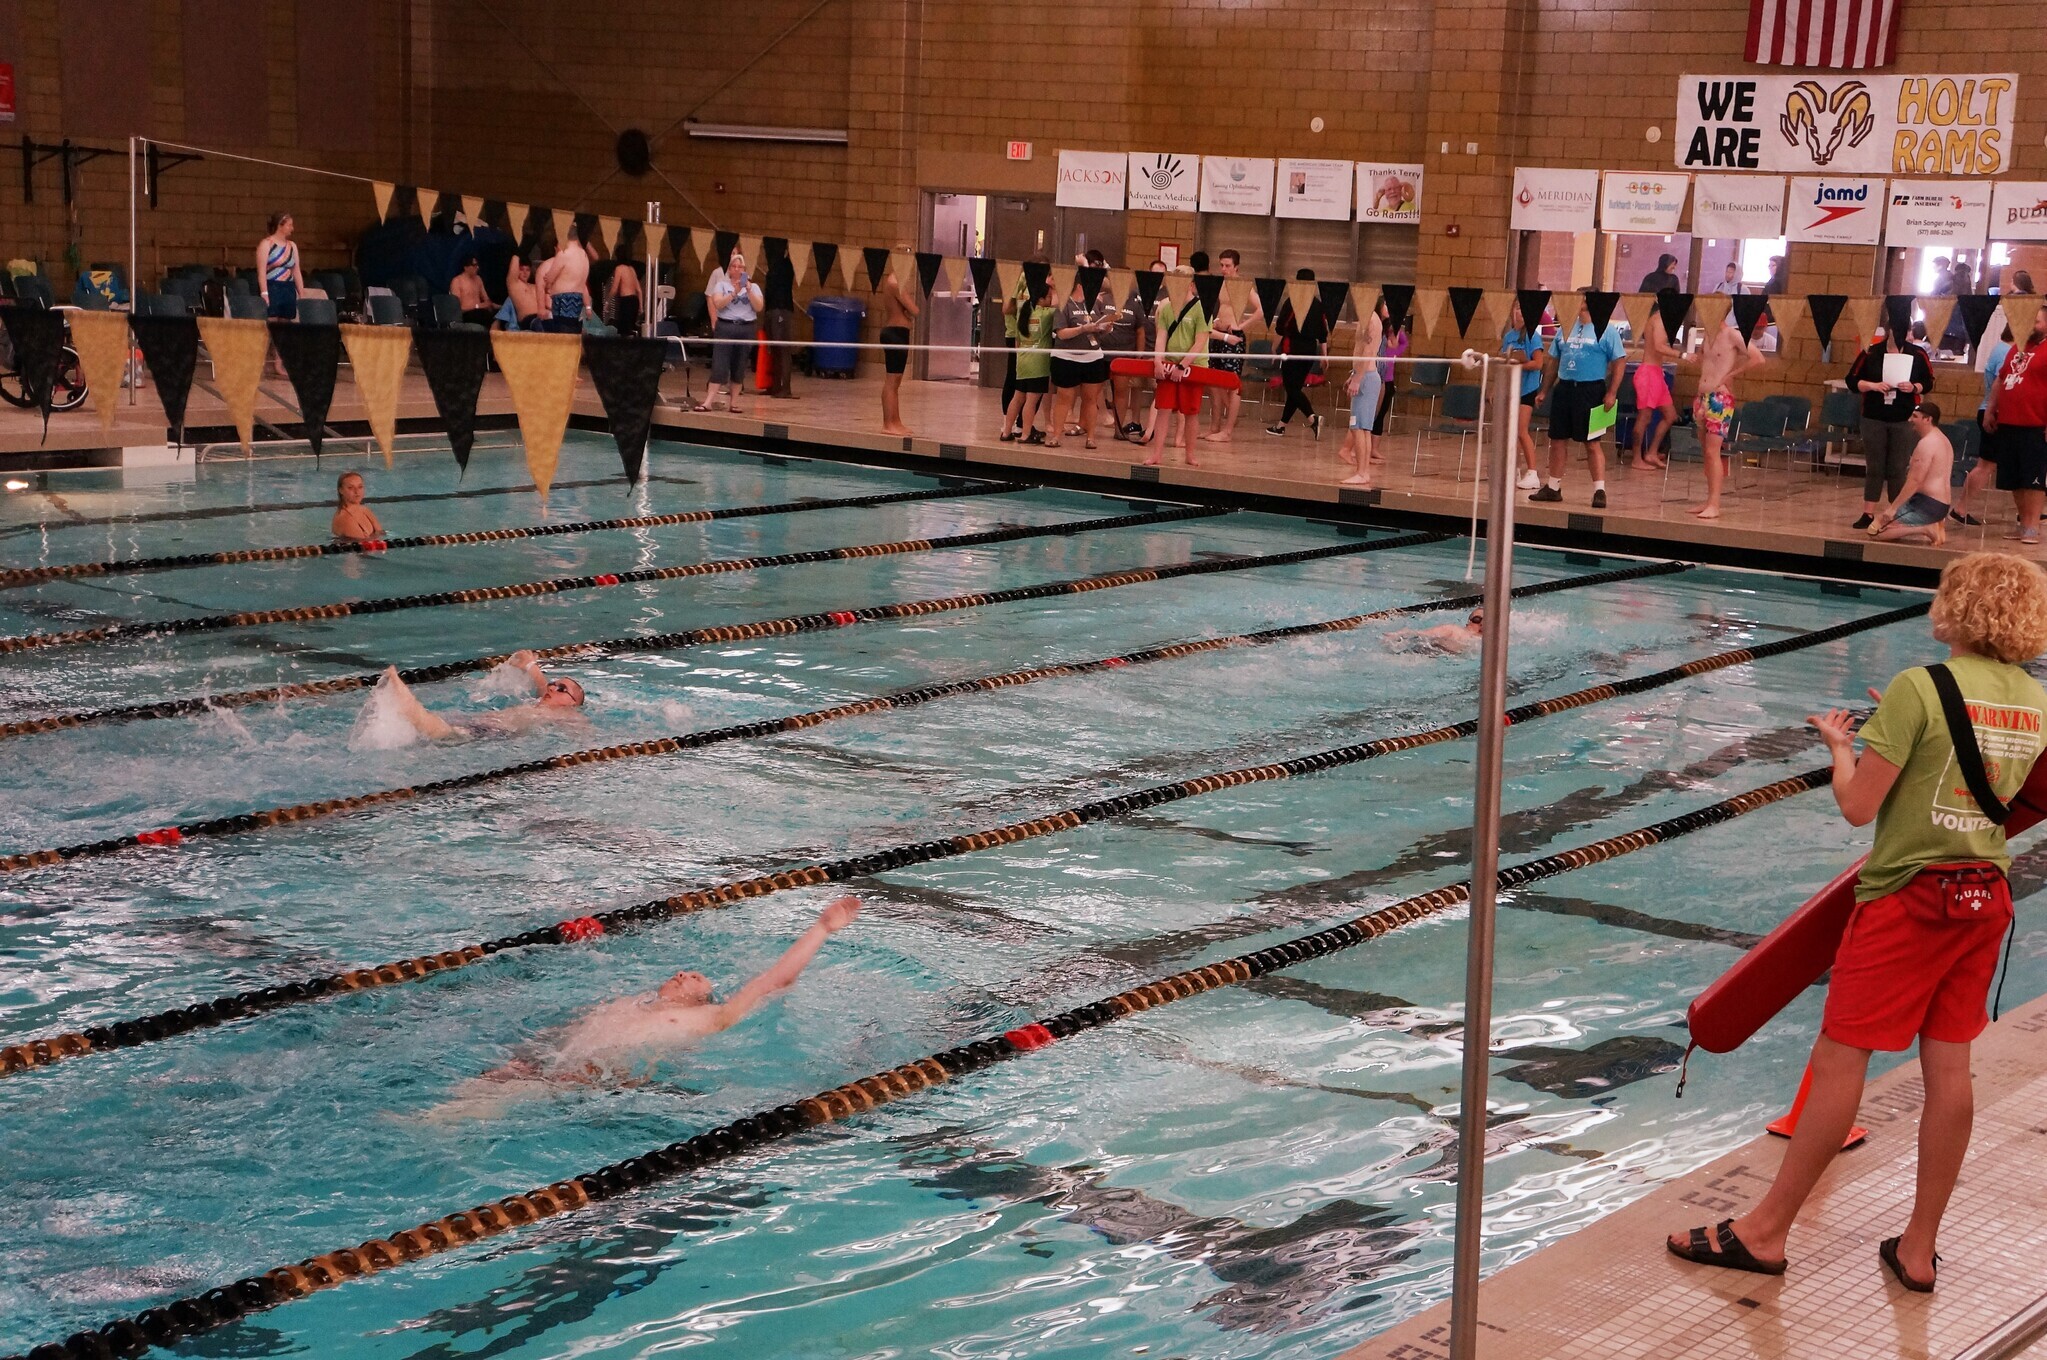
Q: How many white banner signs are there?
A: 12